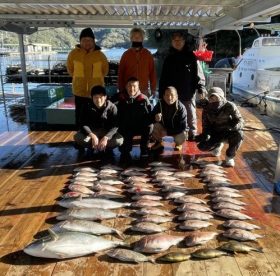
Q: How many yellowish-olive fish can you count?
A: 3